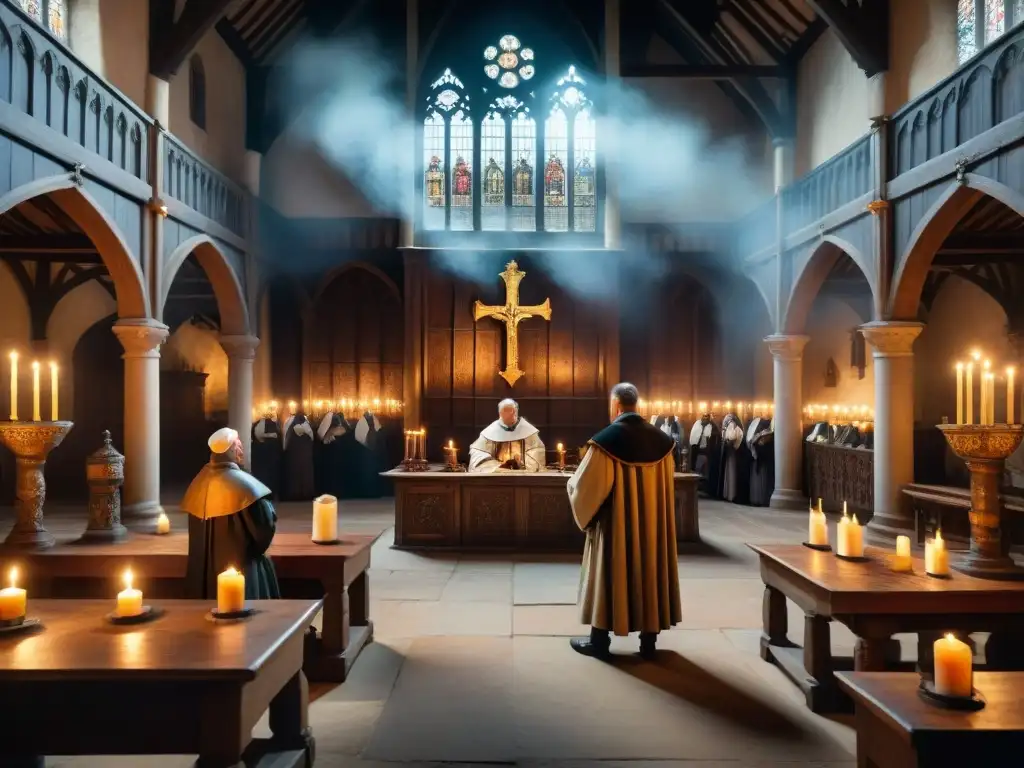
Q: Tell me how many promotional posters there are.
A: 0